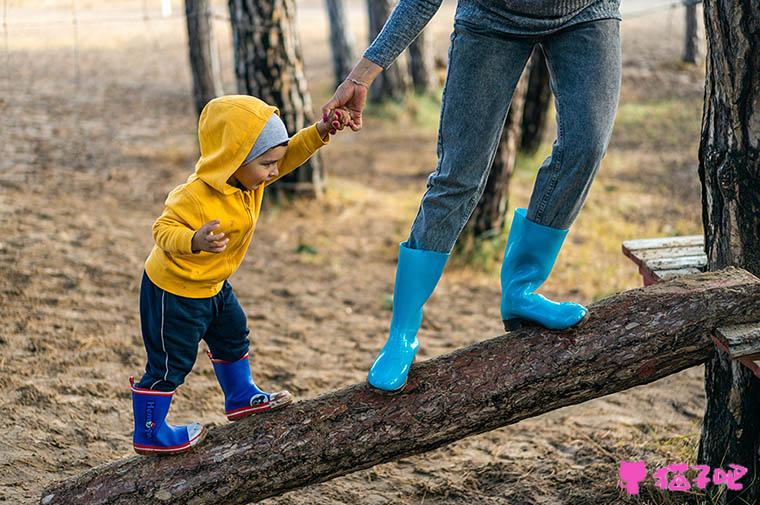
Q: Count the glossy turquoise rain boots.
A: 2